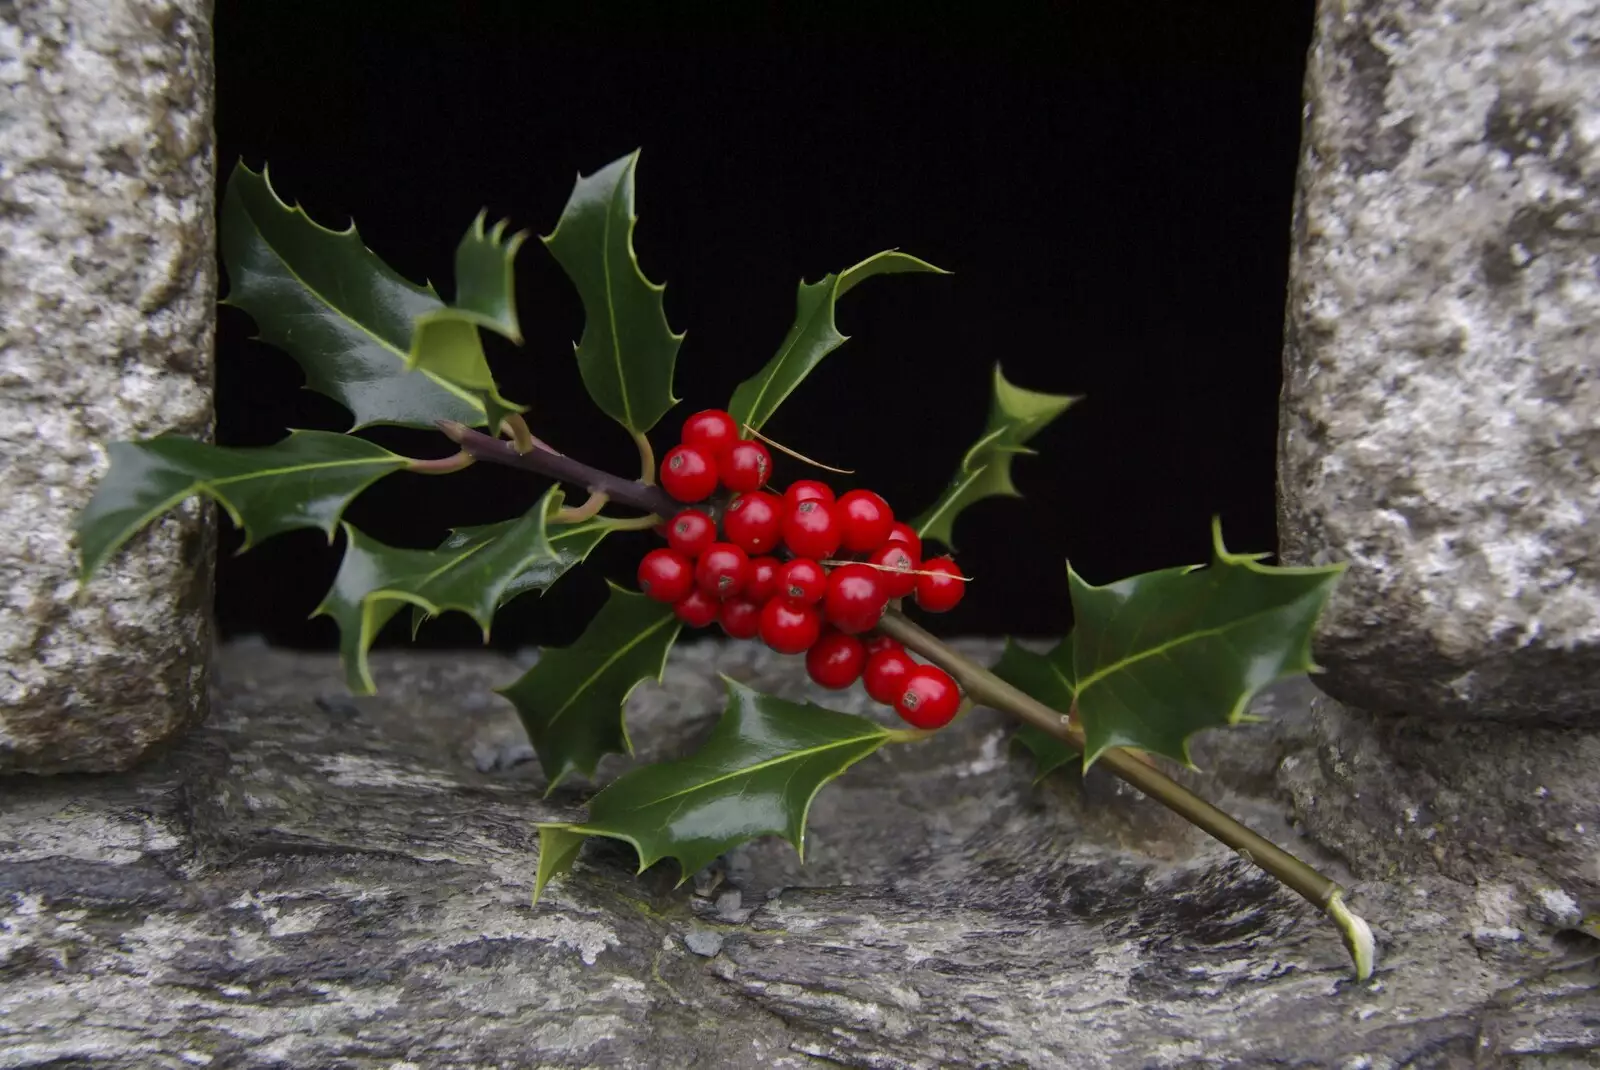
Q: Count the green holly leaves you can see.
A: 12